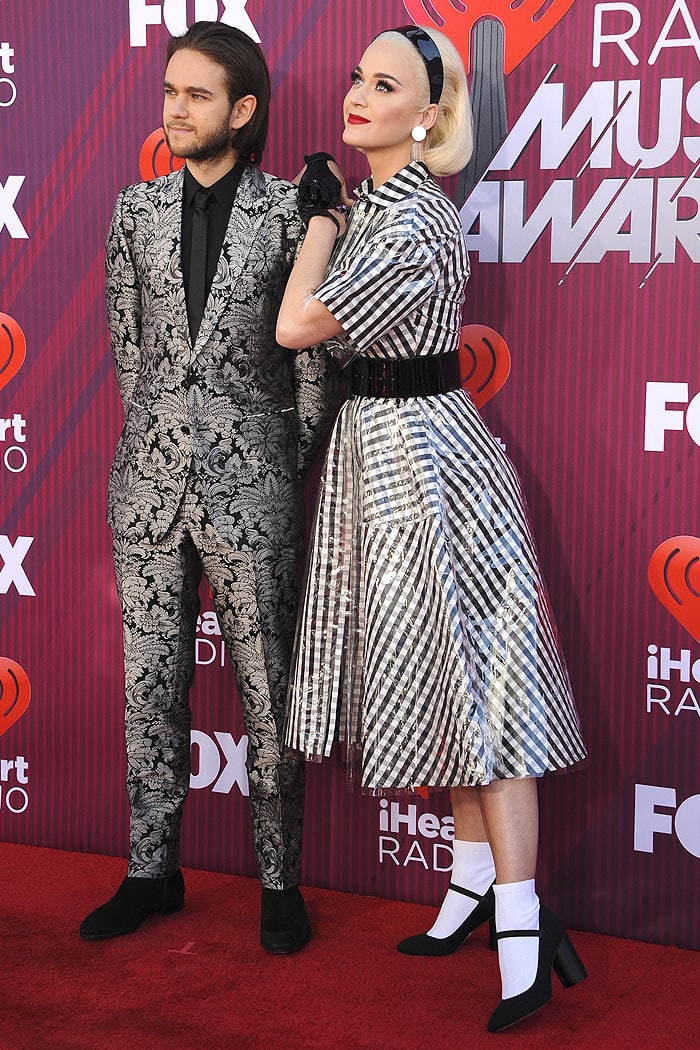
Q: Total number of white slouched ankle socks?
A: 2